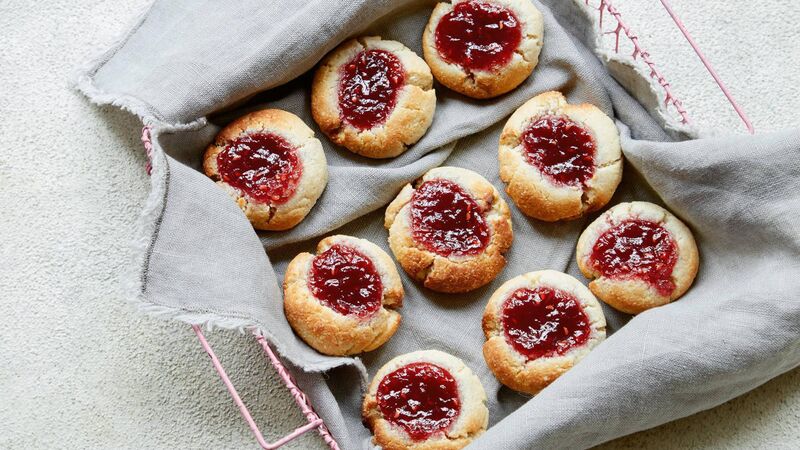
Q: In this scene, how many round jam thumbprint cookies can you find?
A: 9